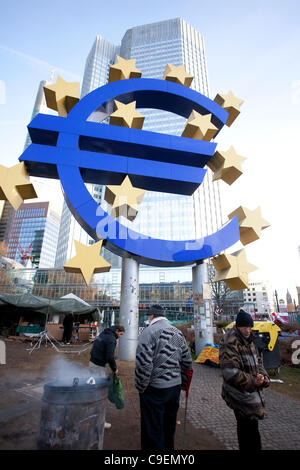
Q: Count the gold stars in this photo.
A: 12